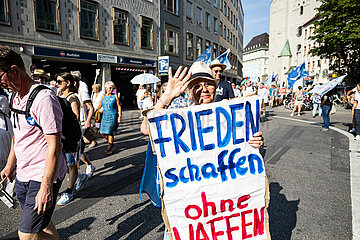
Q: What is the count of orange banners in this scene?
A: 0